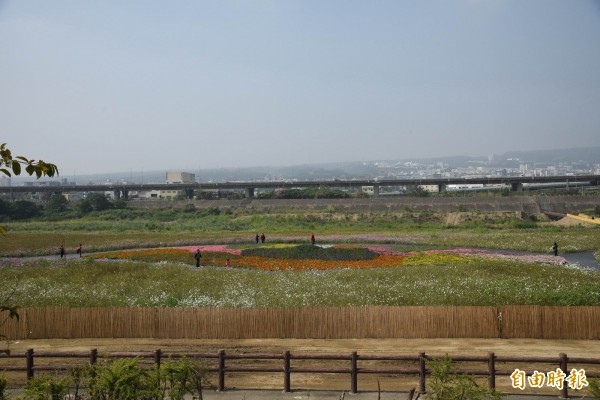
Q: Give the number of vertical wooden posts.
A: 9